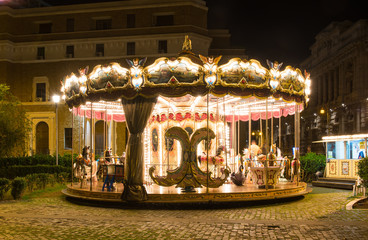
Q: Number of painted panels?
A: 5